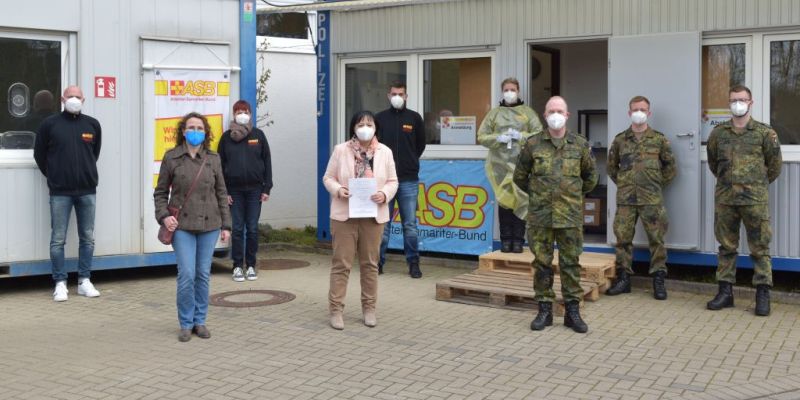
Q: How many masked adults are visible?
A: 9